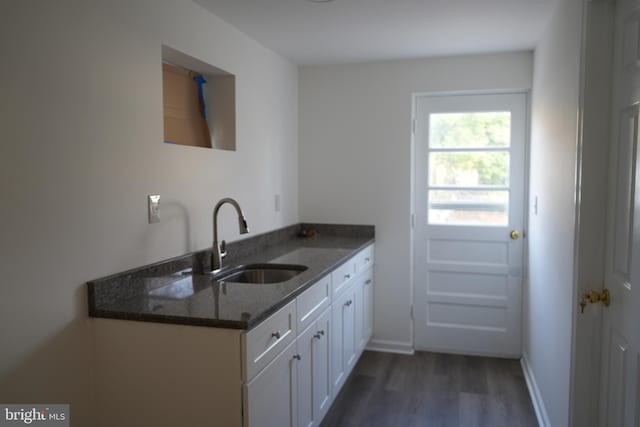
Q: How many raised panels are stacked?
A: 3